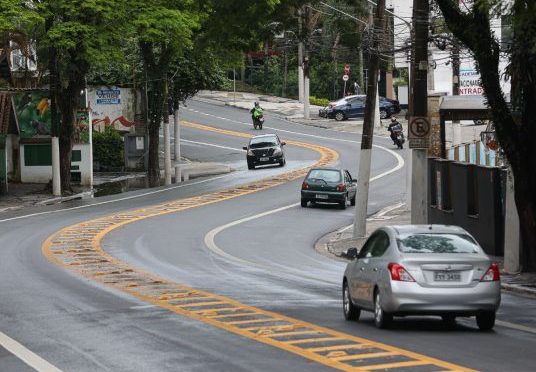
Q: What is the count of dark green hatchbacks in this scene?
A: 1